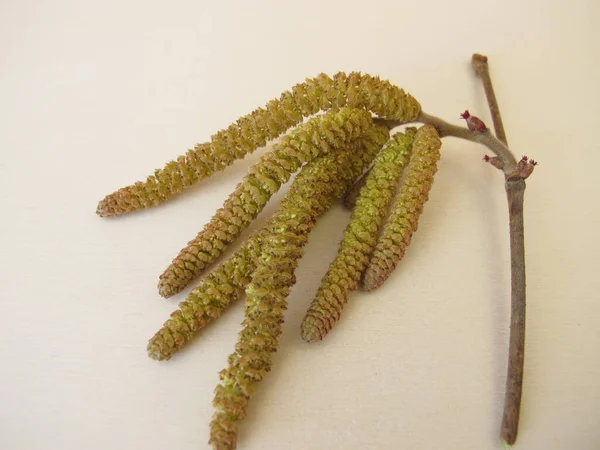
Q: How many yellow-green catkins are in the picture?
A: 6